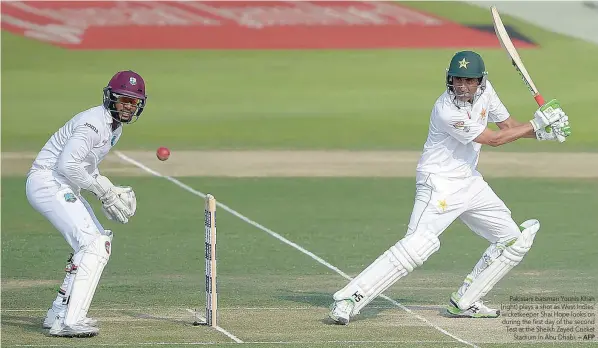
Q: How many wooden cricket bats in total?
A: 1